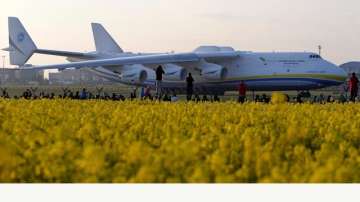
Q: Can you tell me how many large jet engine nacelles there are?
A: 3